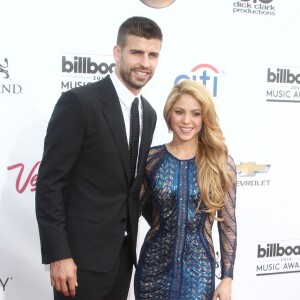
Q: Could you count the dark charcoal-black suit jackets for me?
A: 1